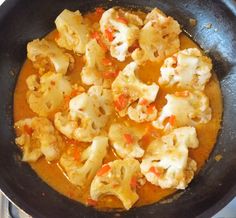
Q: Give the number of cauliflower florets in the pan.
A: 15